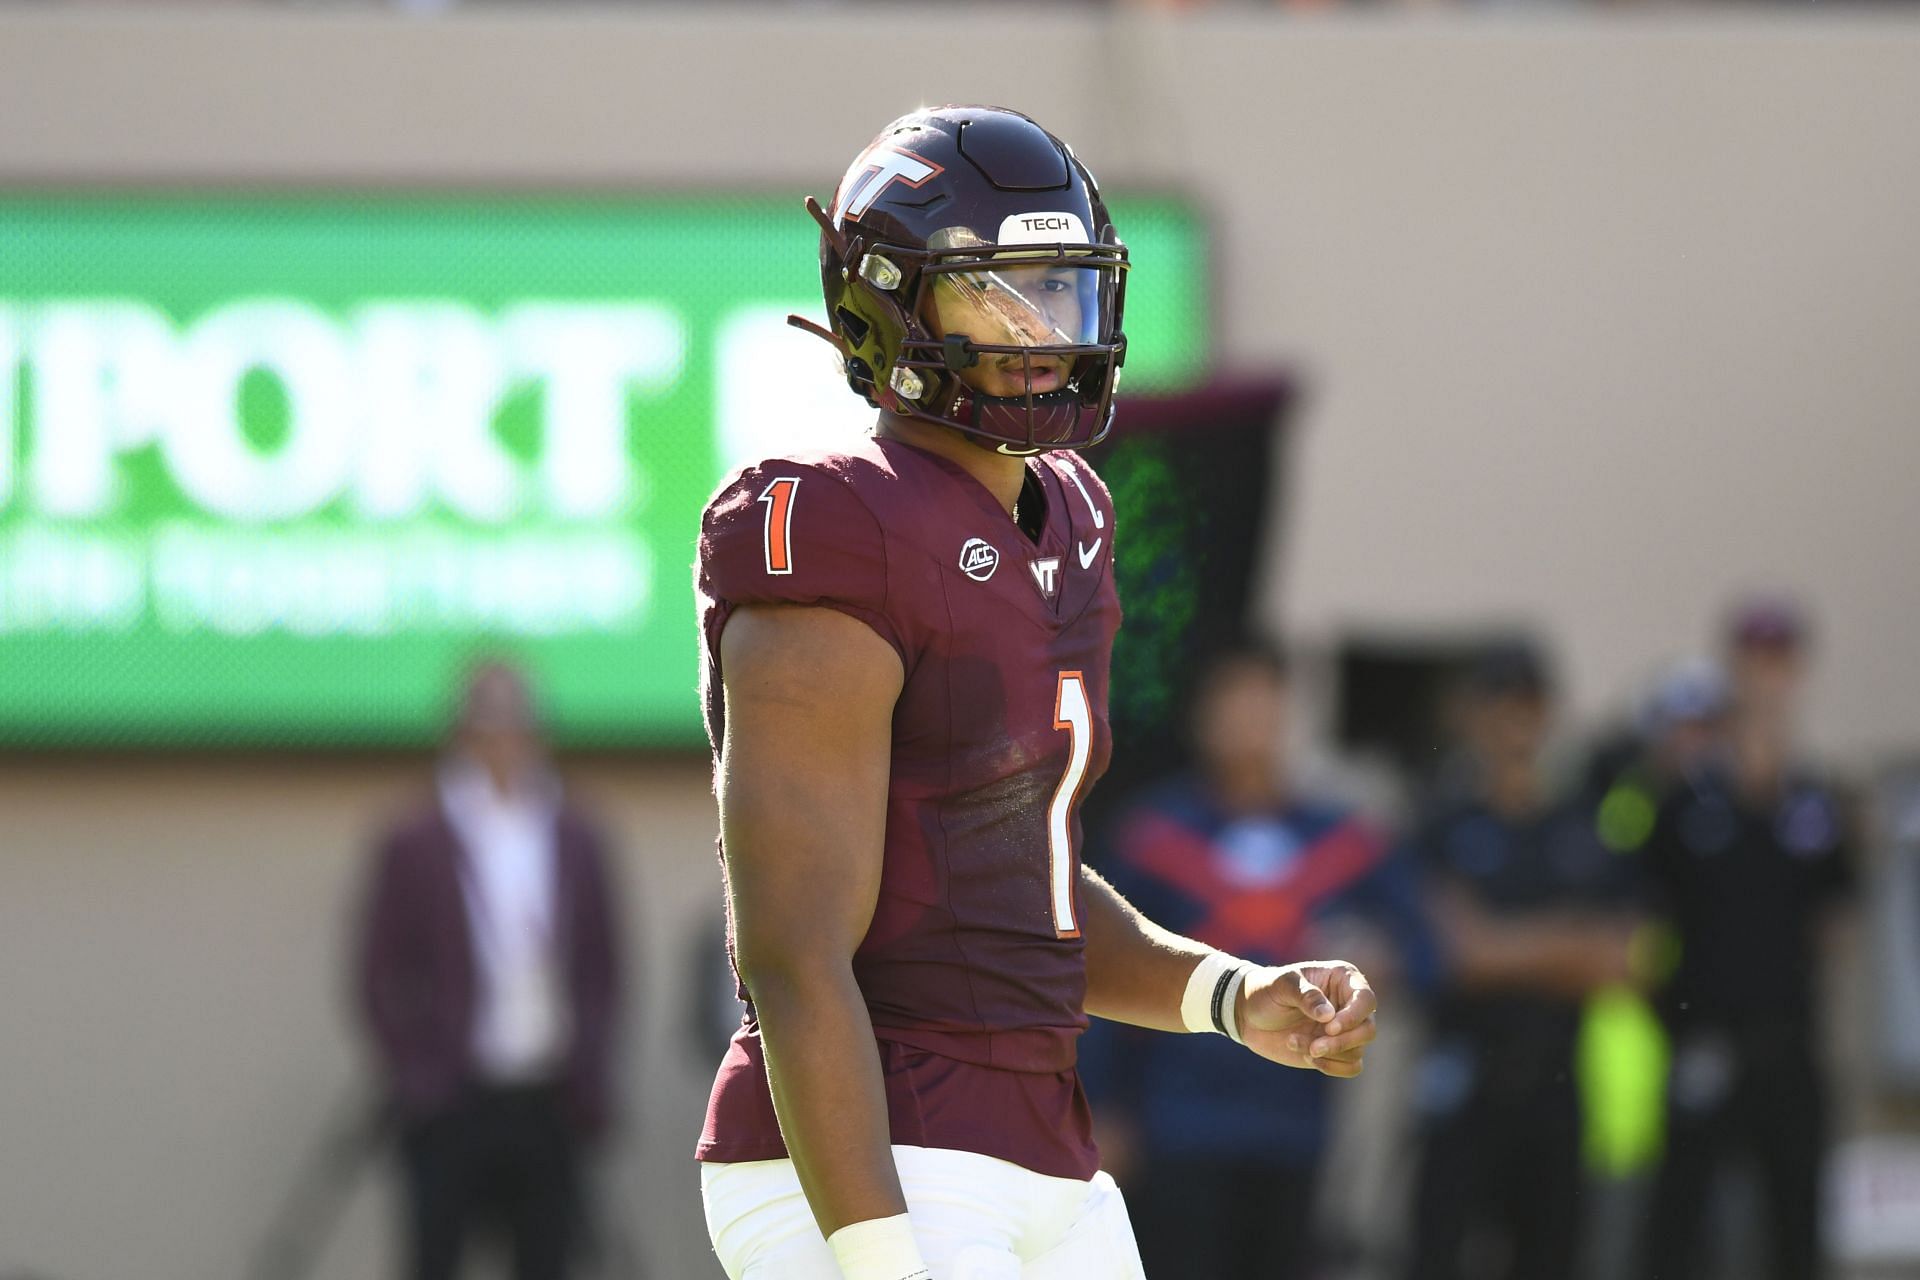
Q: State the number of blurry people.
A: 5